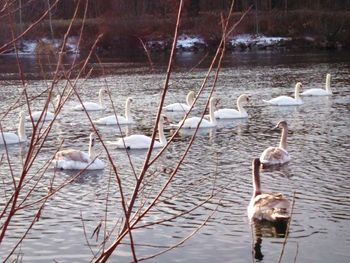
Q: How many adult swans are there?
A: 10